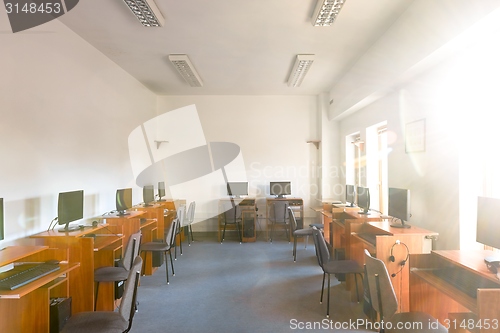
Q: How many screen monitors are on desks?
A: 11